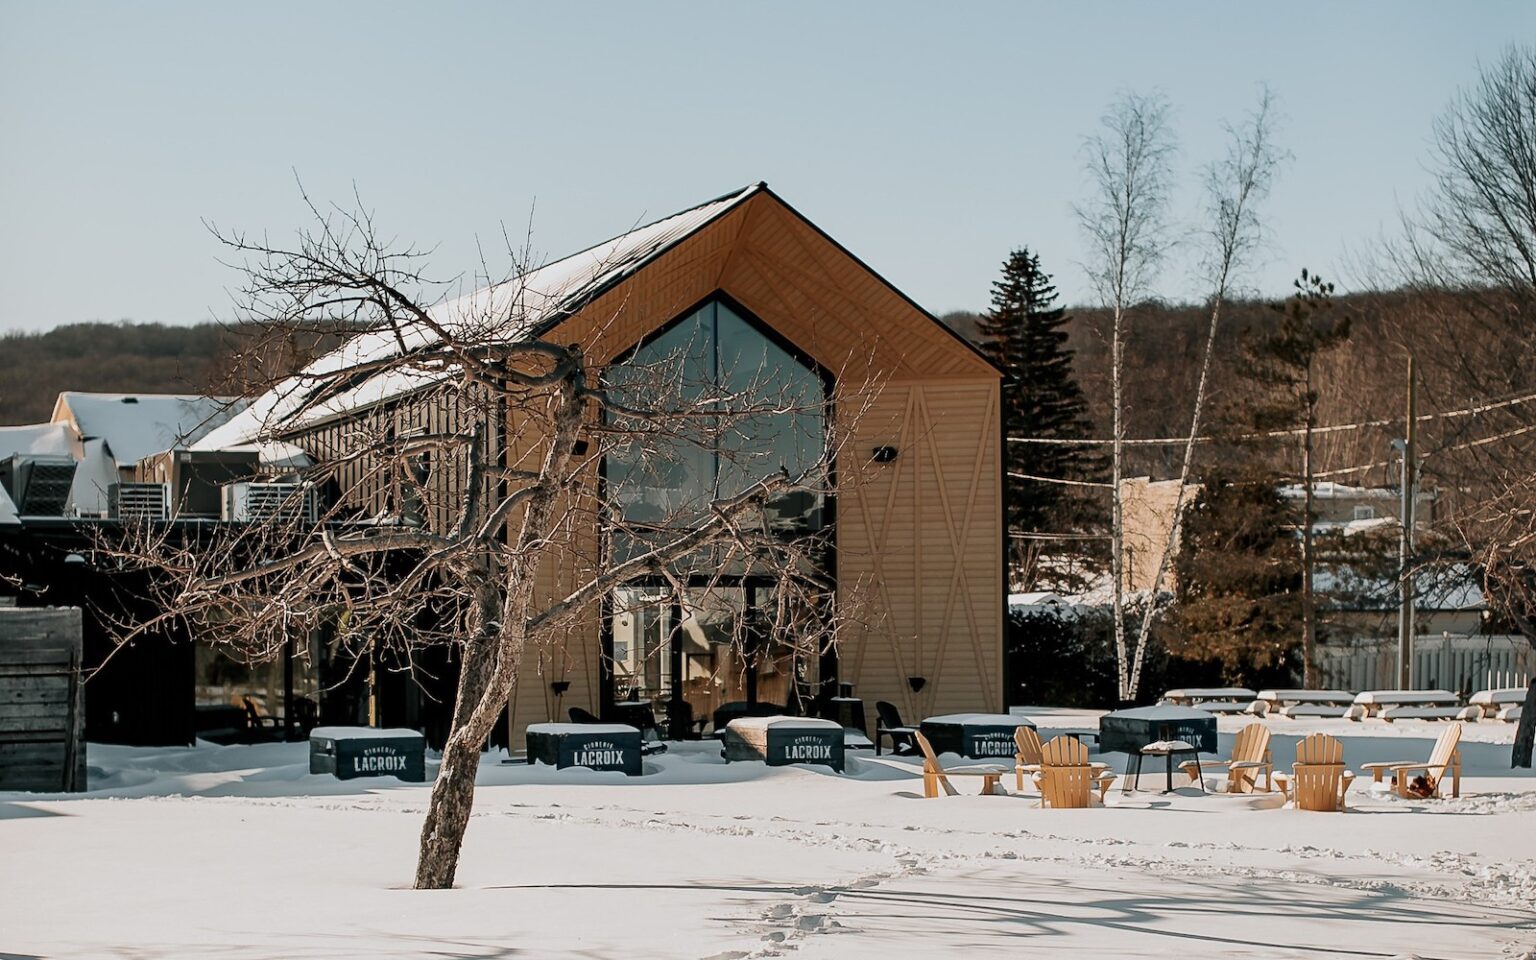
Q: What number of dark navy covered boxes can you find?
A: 5